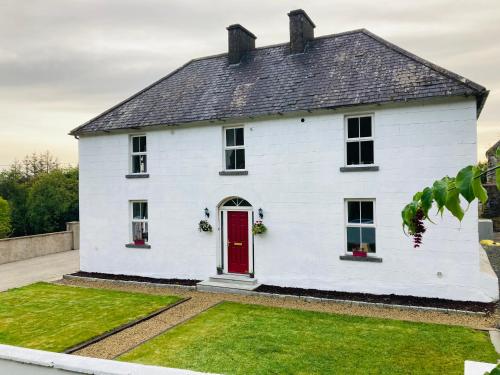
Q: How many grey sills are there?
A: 5